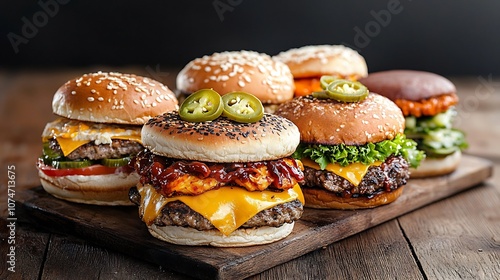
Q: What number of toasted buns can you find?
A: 6